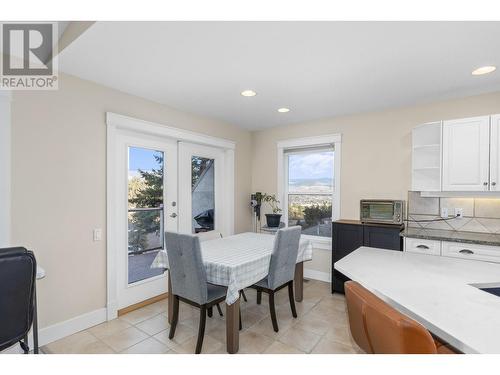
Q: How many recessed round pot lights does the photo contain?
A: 3